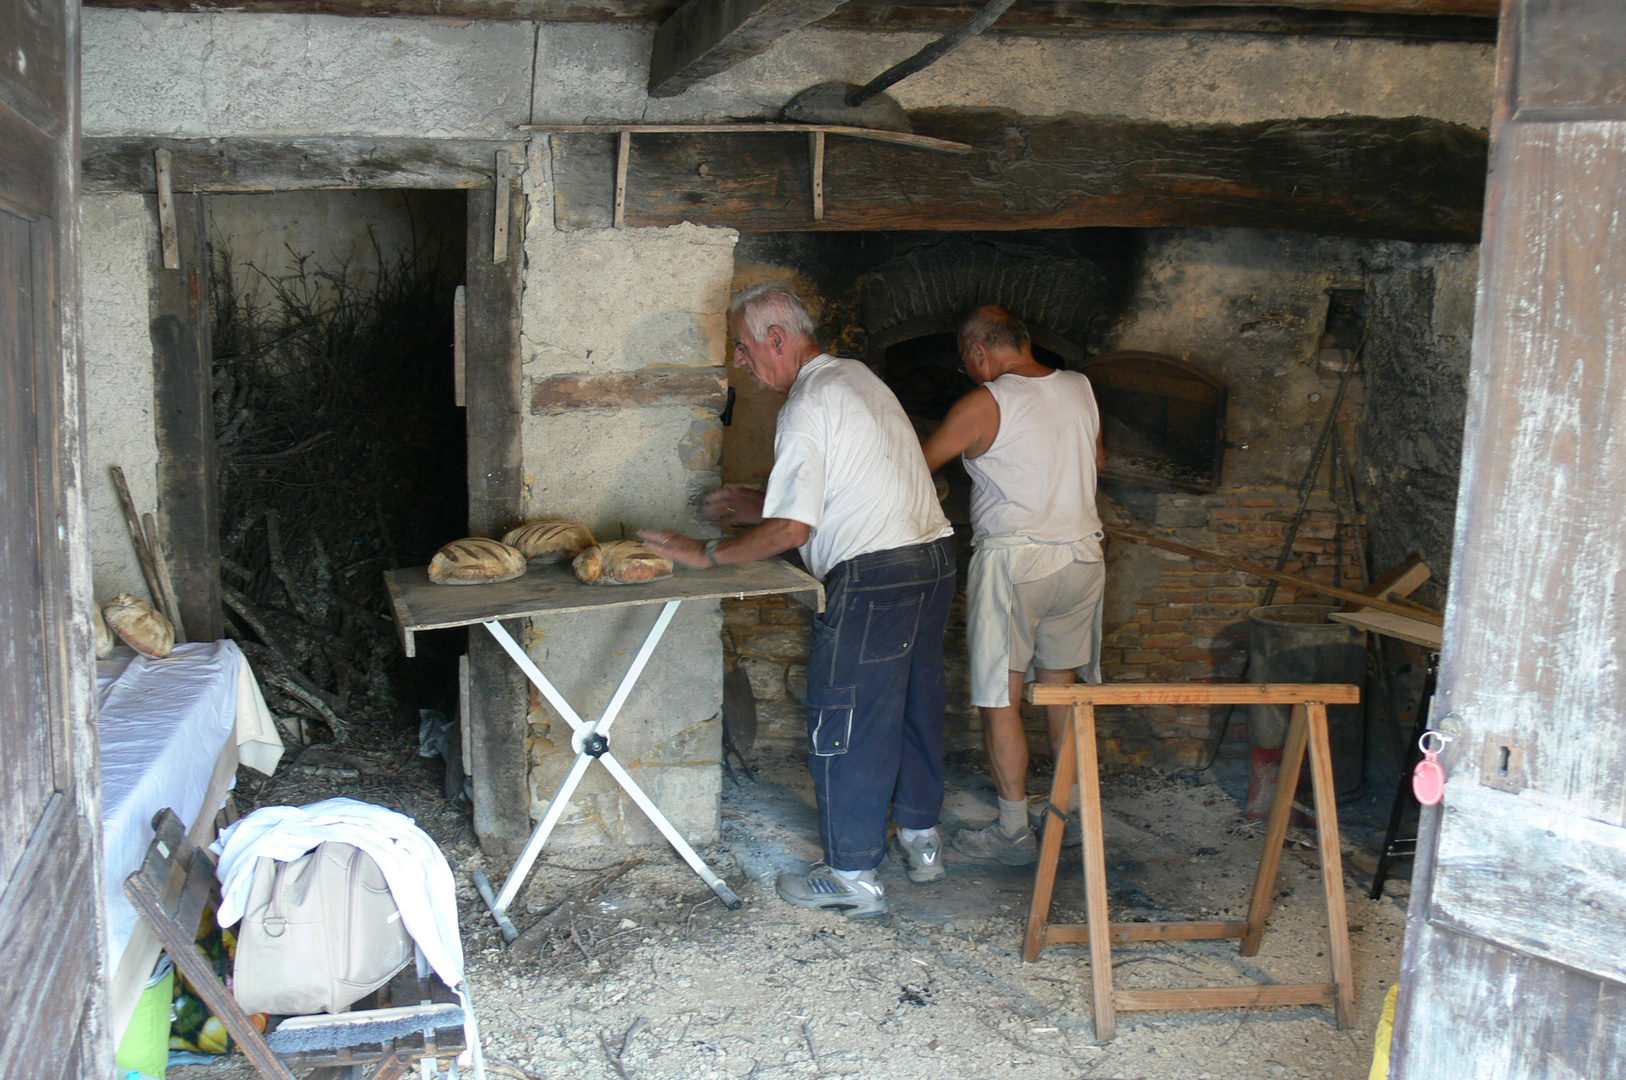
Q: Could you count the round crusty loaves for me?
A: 5